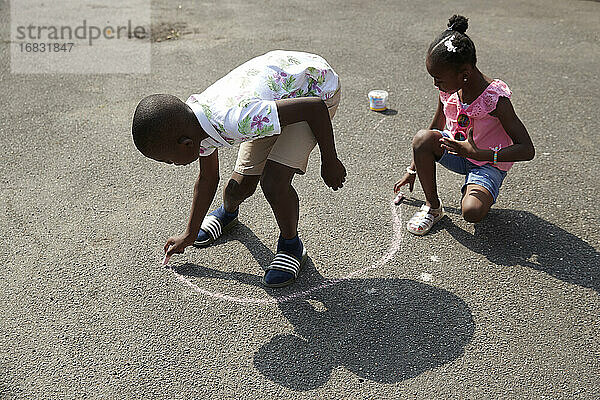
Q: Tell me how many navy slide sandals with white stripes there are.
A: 2